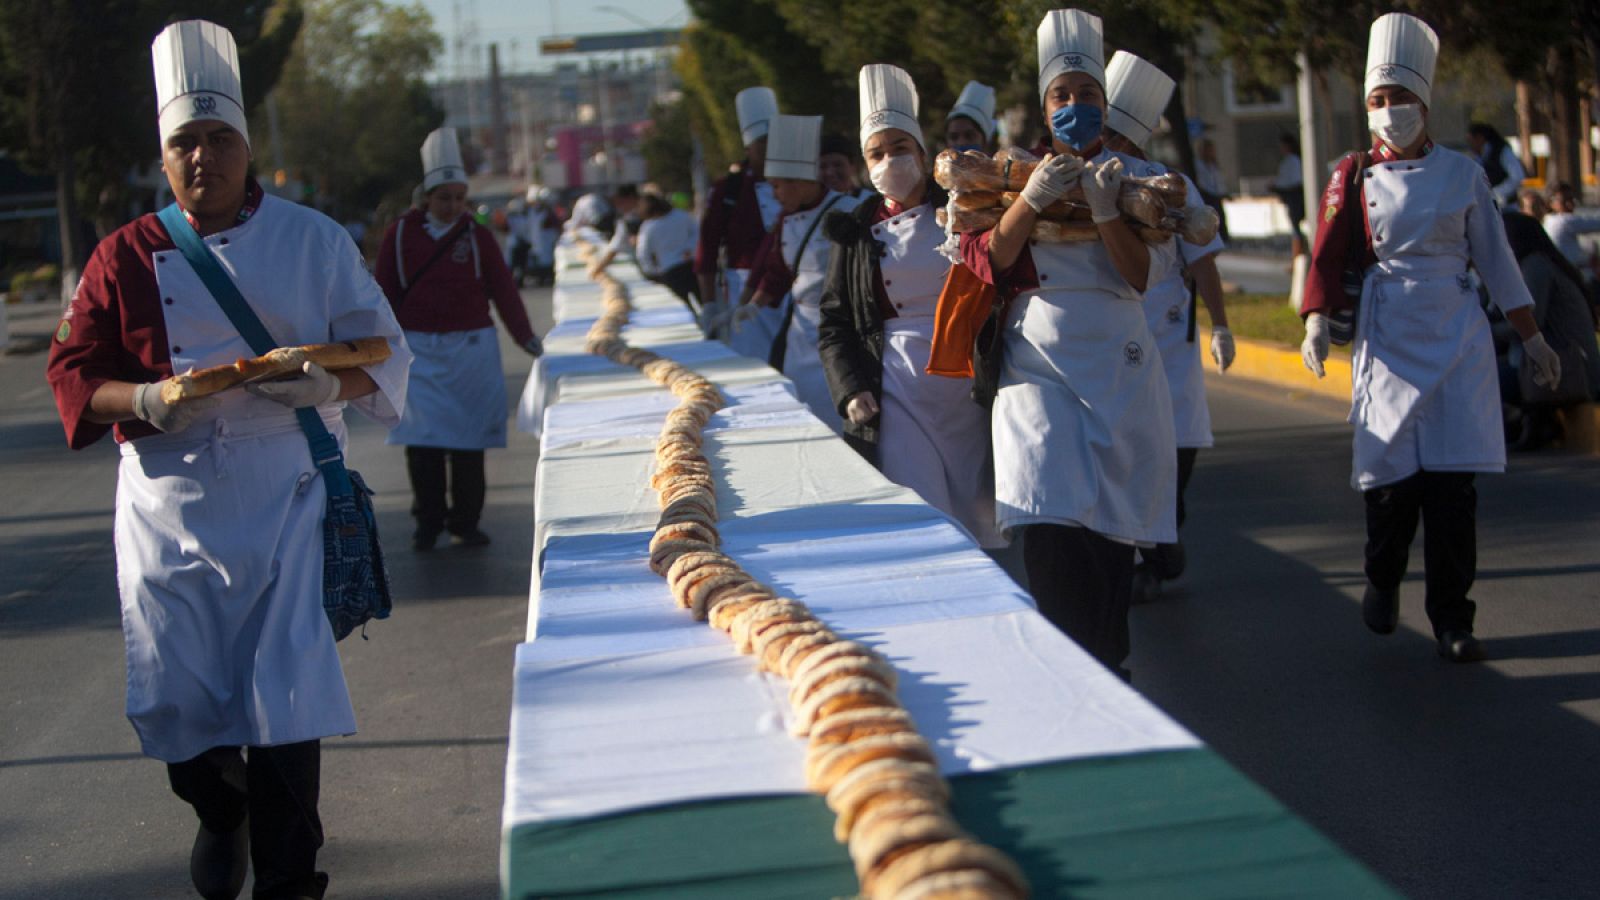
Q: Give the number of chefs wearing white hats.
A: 9